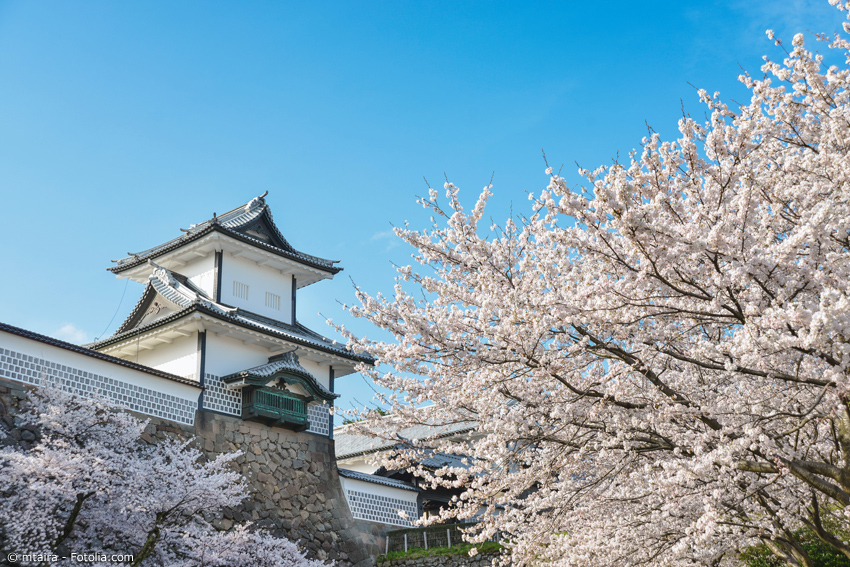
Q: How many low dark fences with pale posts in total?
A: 1